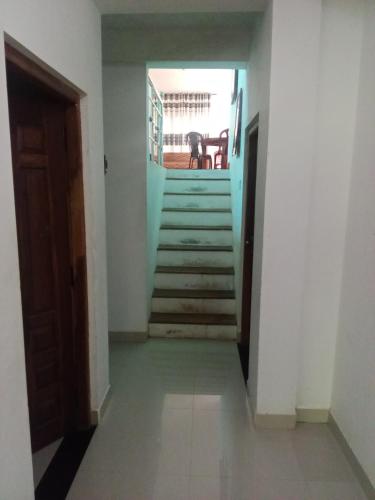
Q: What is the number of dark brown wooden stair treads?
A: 8